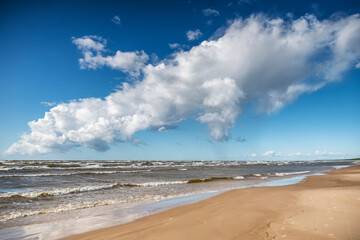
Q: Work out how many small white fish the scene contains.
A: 0